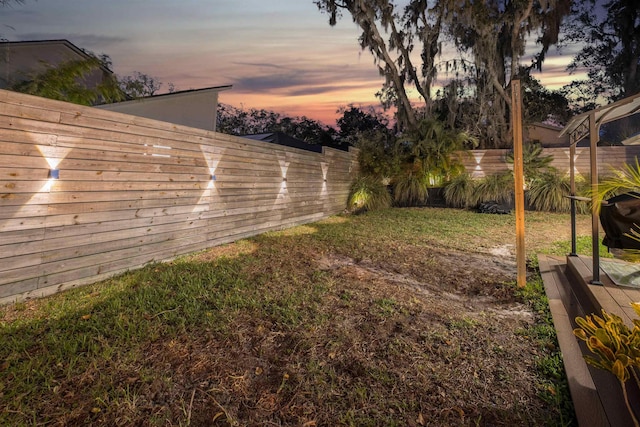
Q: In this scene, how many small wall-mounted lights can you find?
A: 6